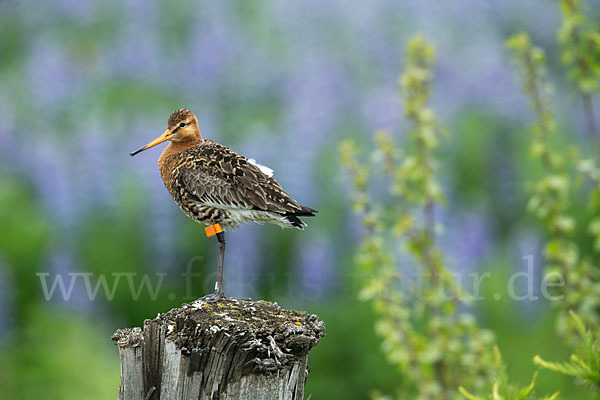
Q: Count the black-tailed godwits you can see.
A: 1